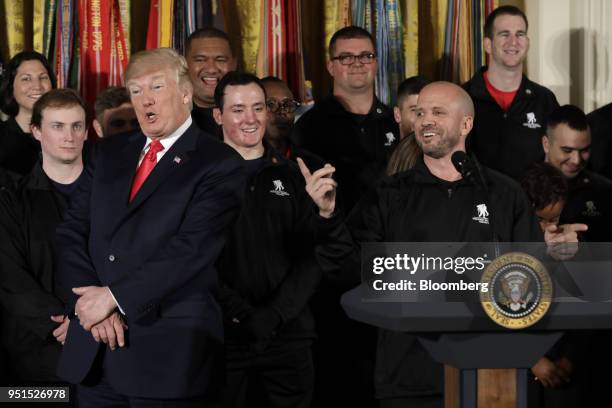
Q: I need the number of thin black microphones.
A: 1